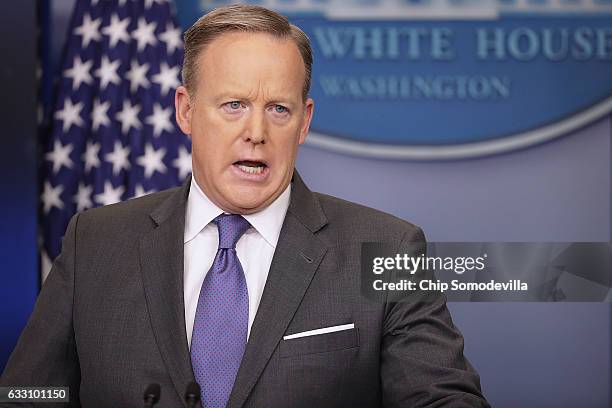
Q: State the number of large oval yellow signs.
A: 0